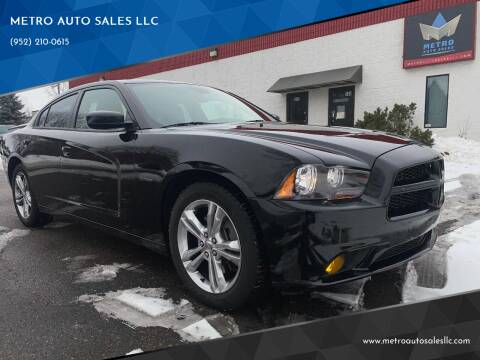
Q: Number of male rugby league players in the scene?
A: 0